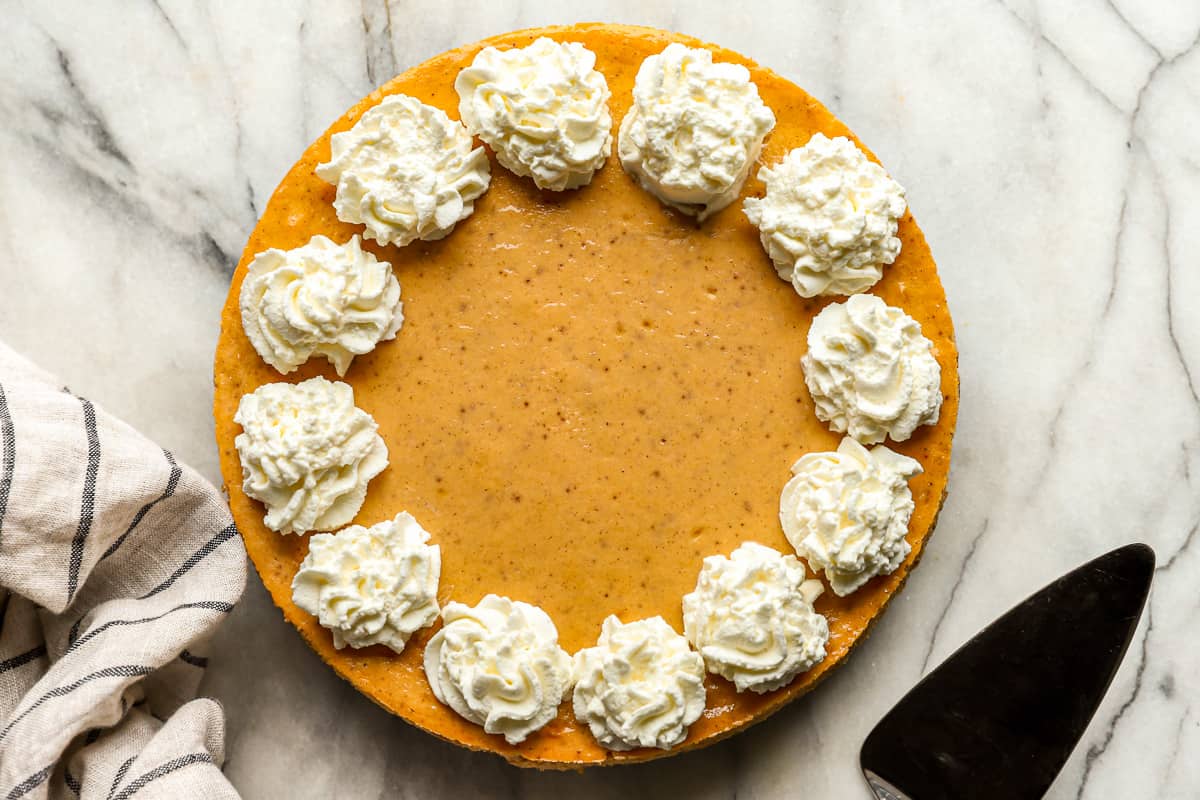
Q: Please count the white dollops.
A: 12